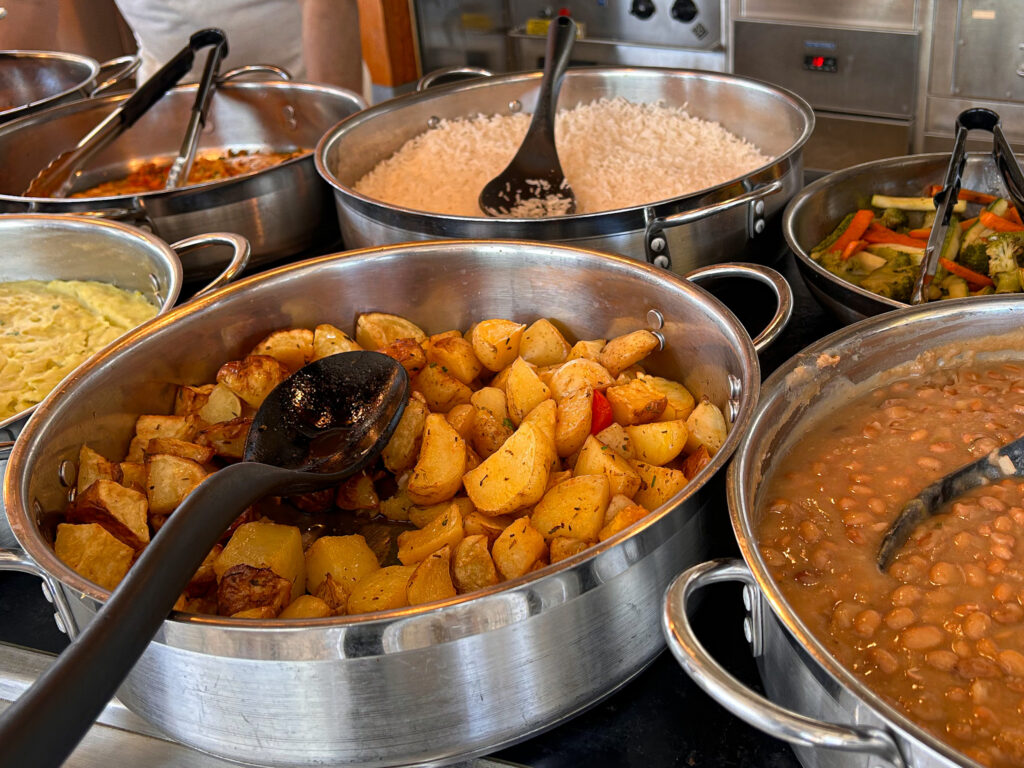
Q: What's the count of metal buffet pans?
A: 7